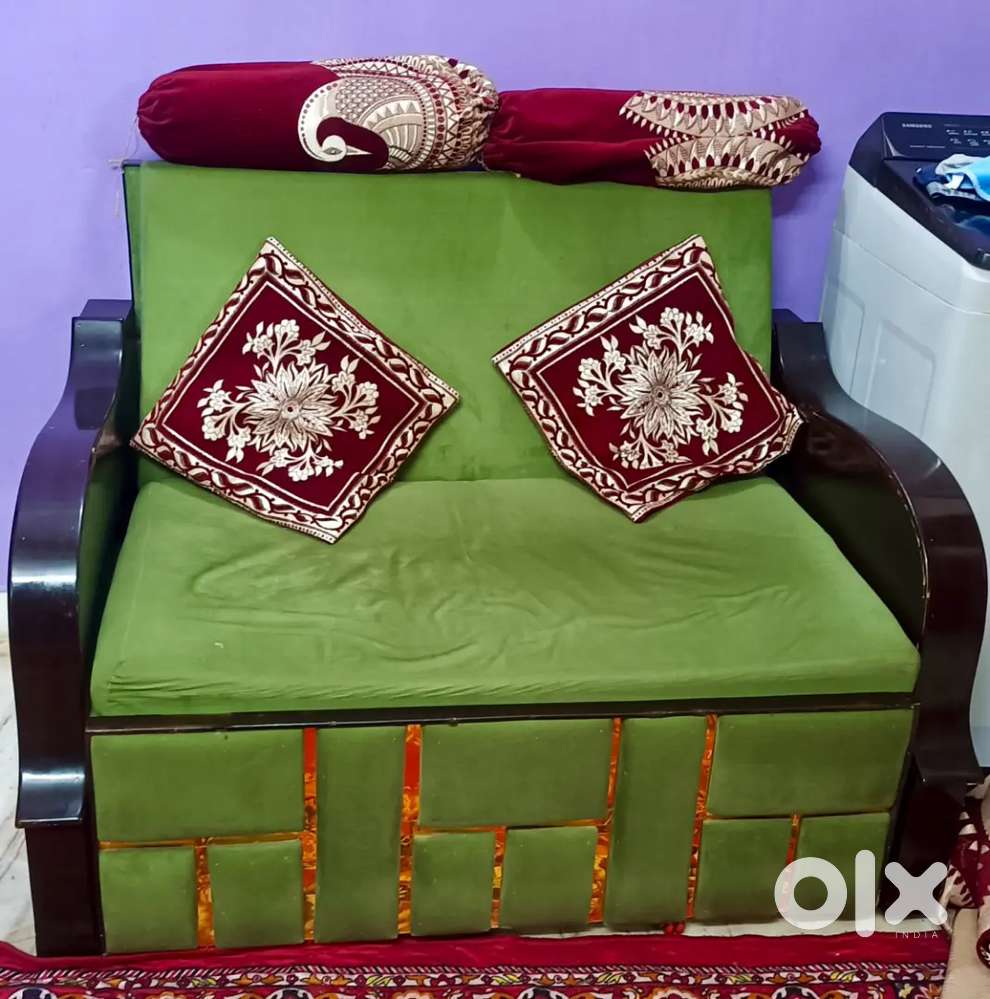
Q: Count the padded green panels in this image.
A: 11